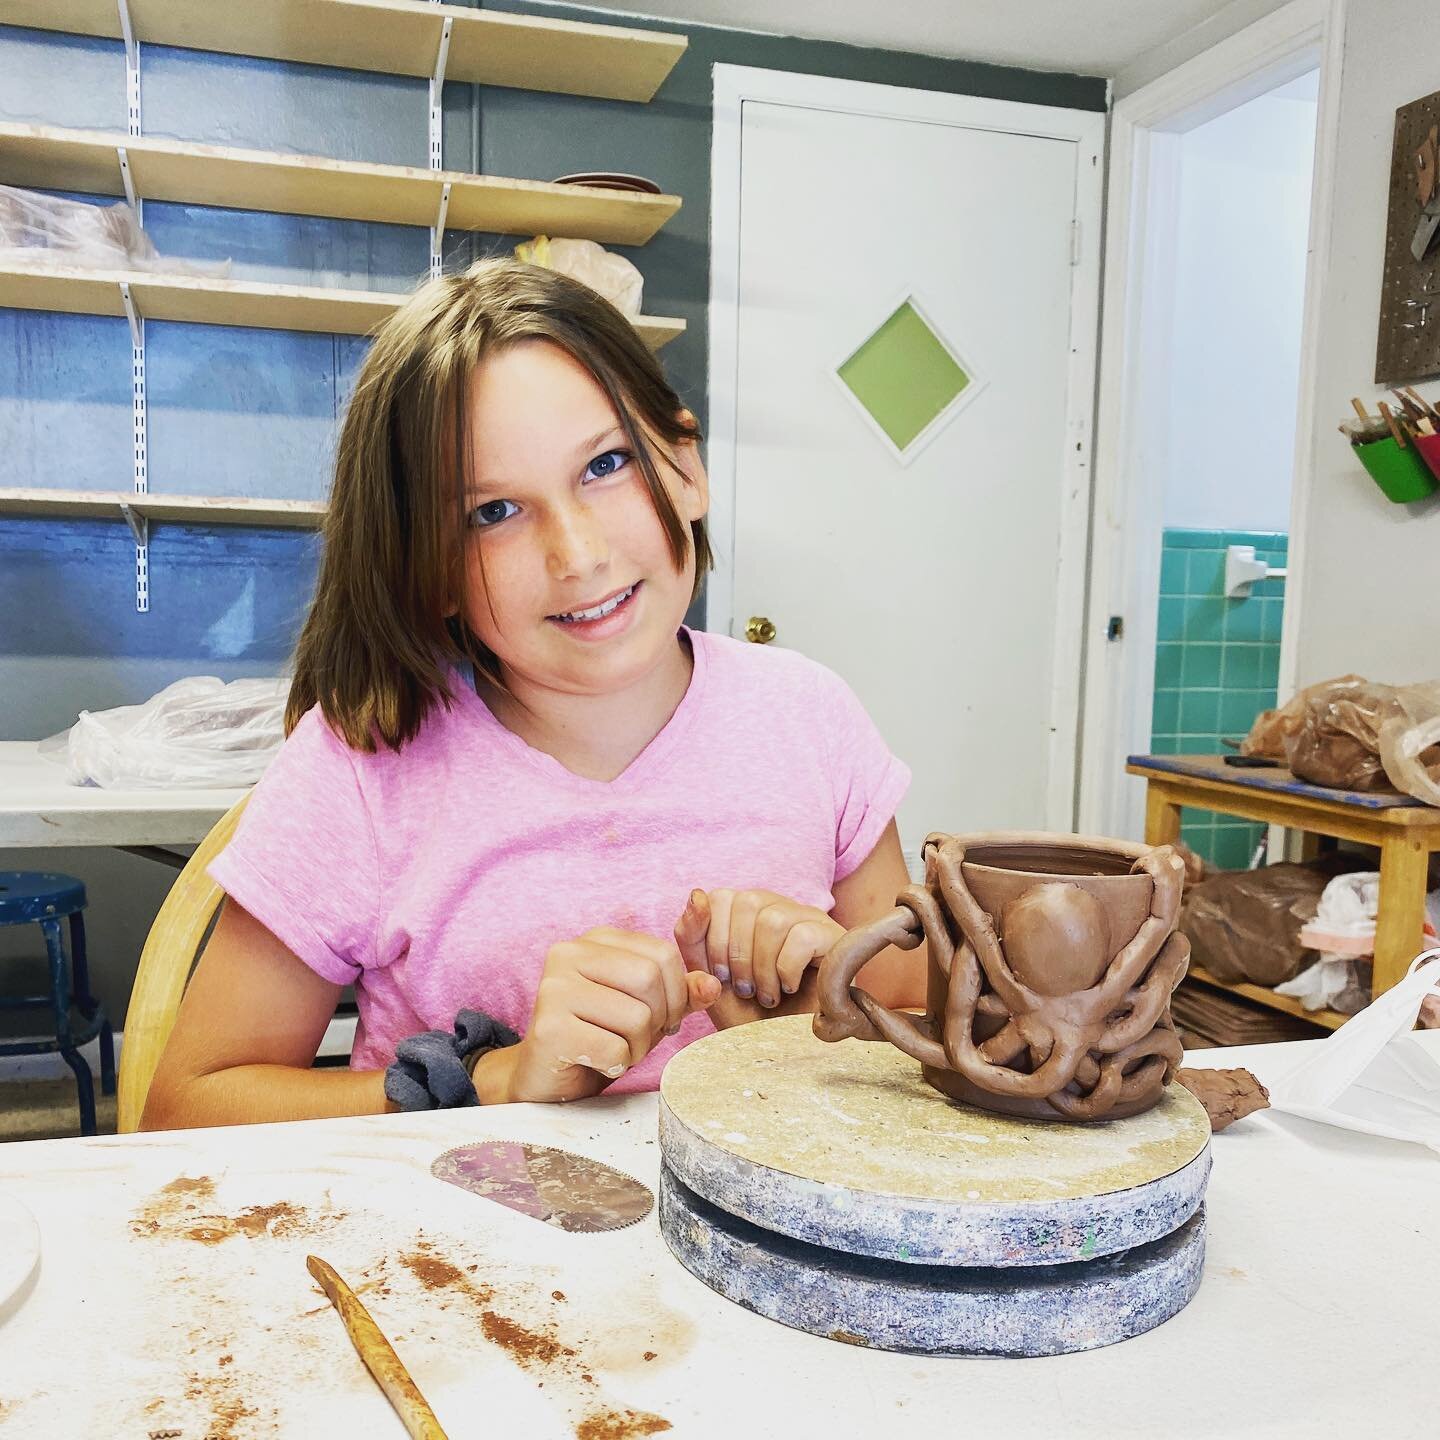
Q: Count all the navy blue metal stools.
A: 1